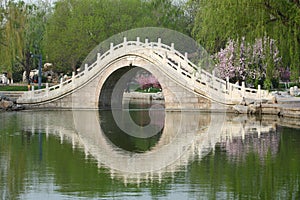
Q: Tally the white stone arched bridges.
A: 1